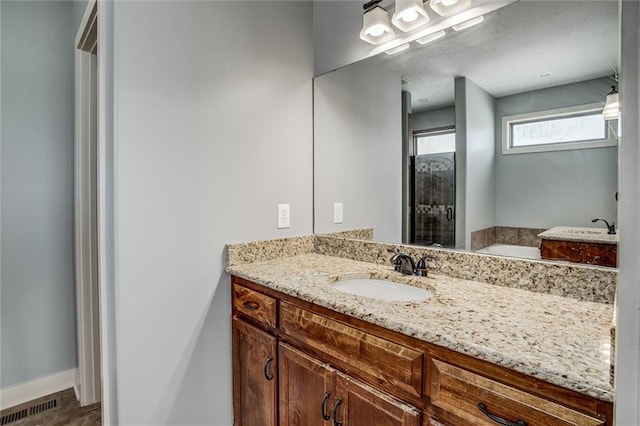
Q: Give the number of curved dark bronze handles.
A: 5